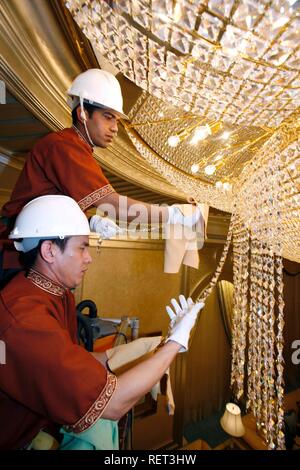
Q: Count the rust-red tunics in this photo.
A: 2